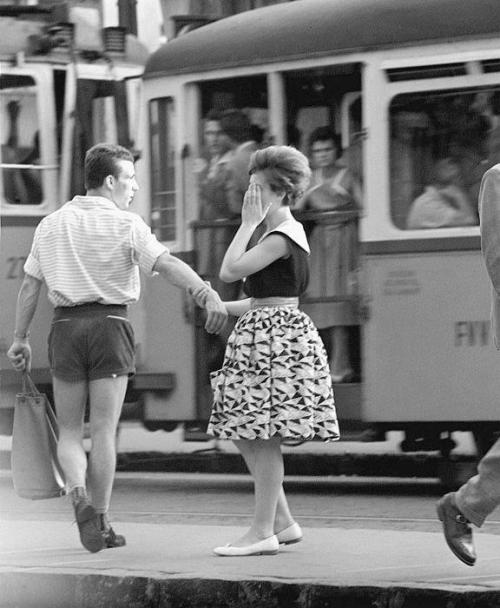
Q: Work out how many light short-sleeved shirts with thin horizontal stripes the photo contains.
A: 1